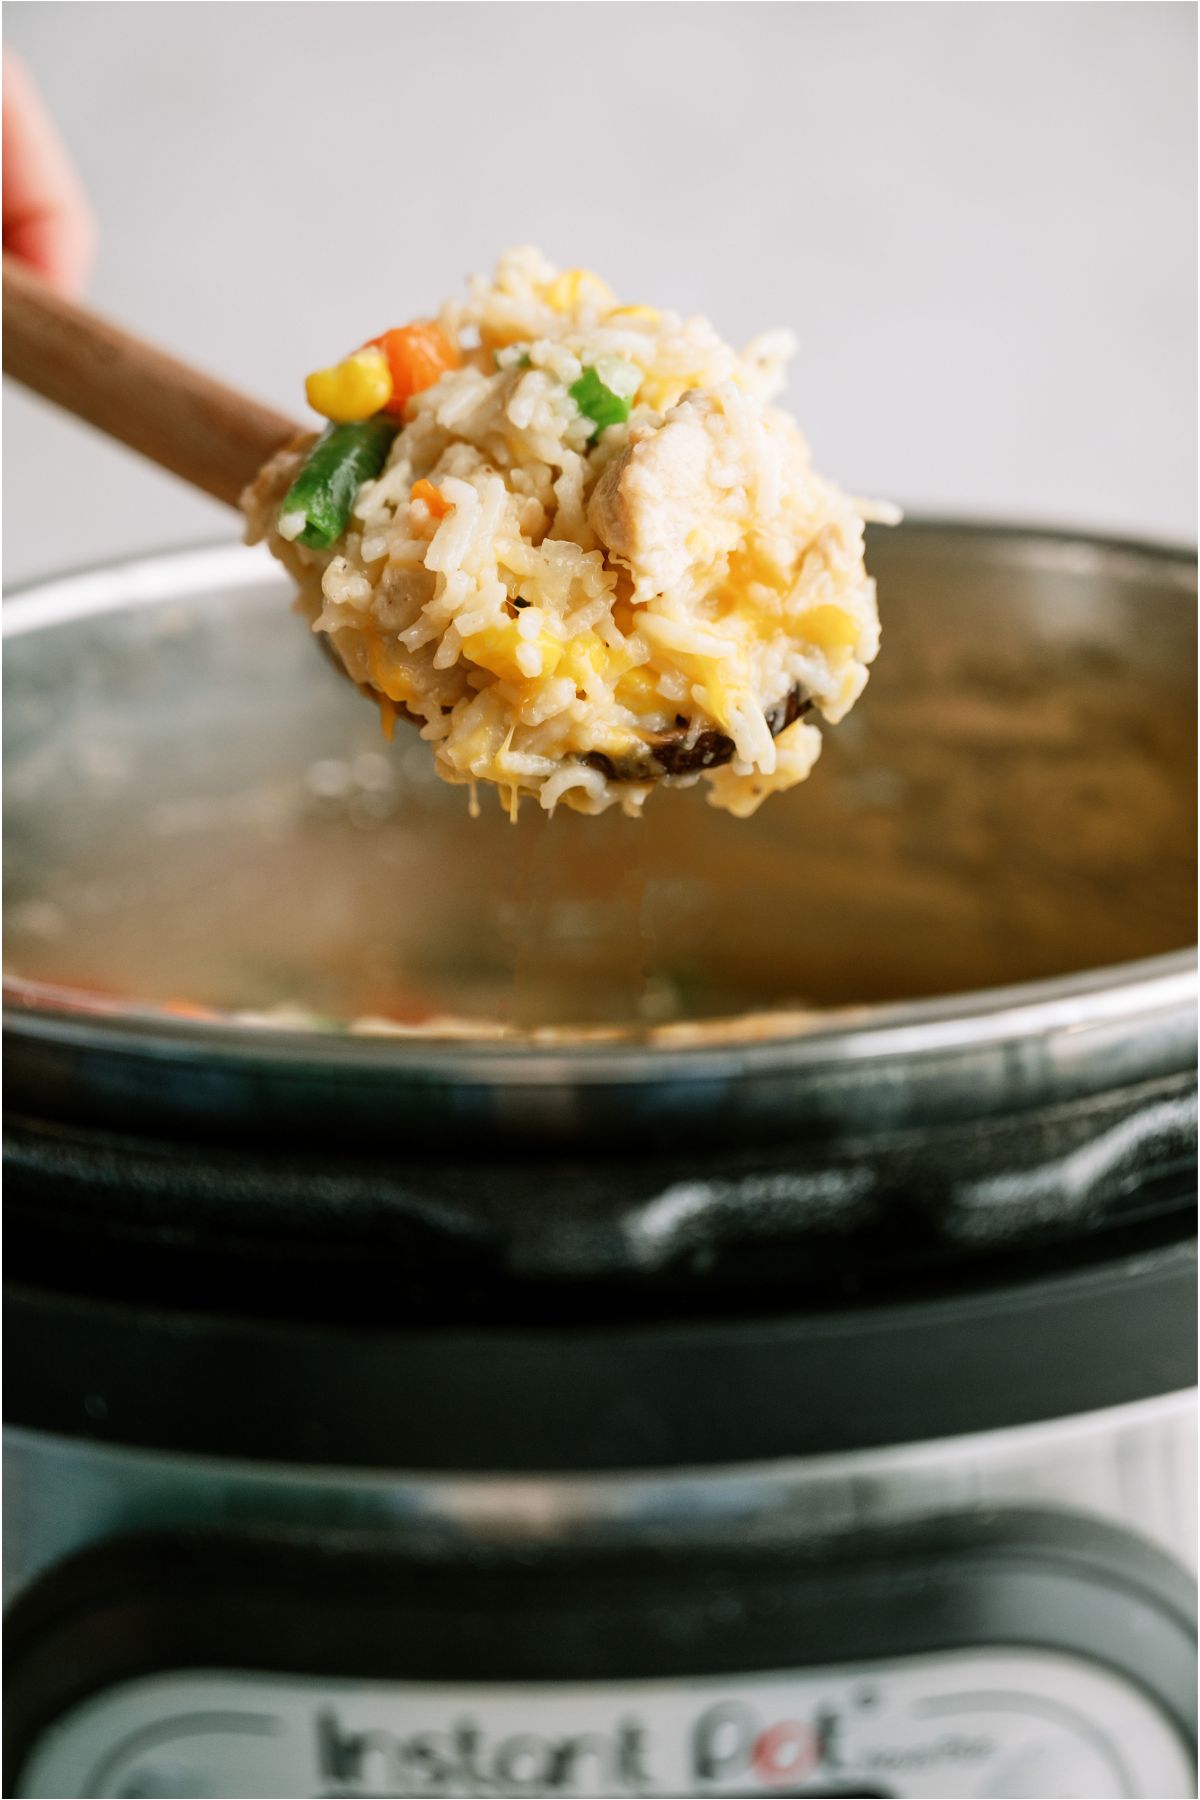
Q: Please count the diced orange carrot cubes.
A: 2